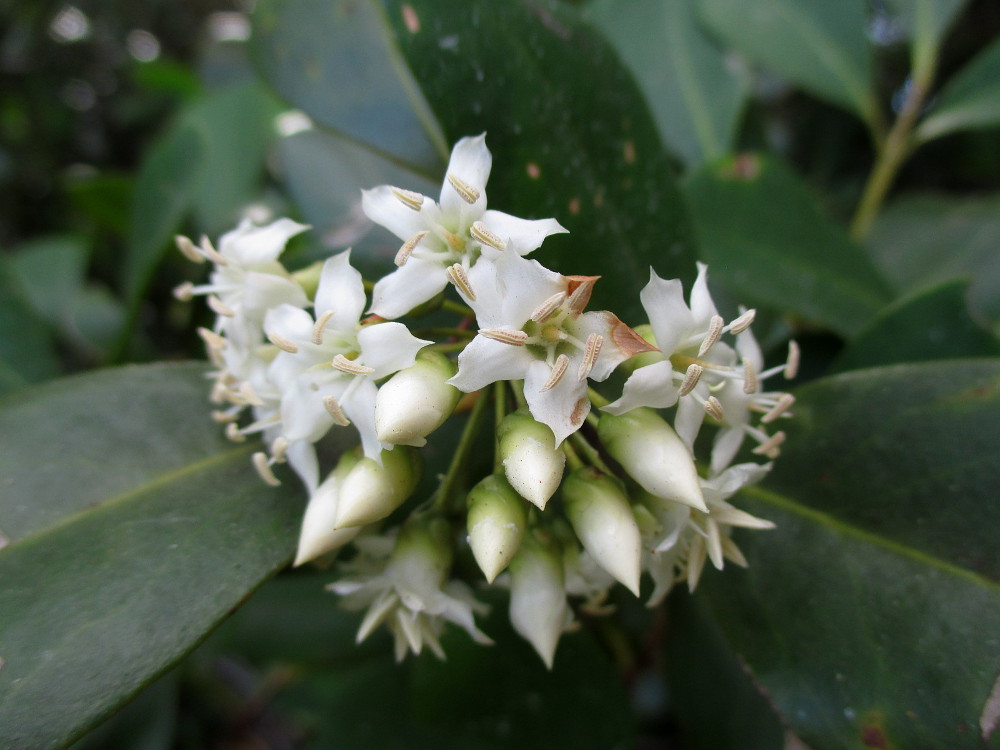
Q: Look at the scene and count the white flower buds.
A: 8